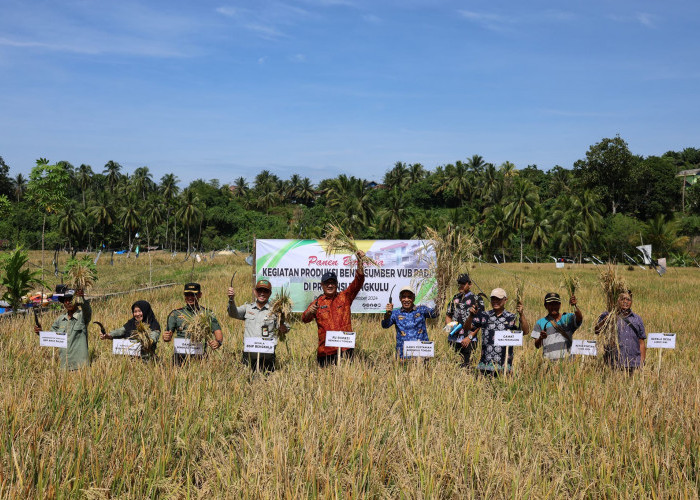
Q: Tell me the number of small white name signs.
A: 9